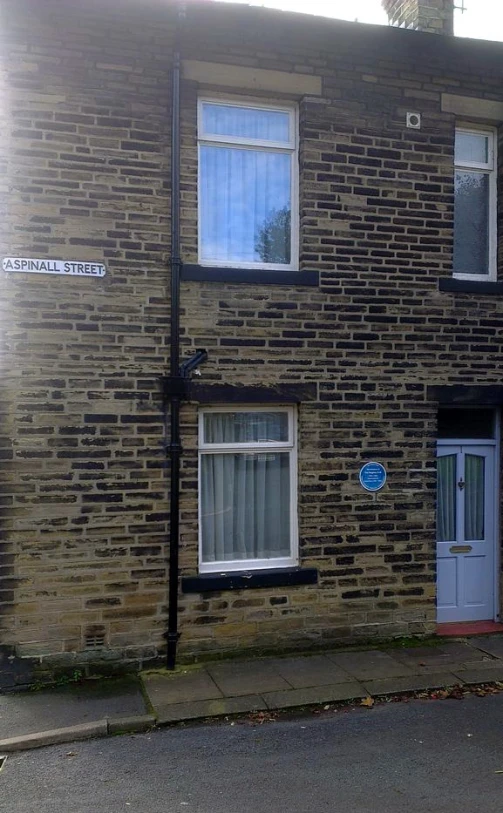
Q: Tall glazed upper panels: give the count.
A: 2